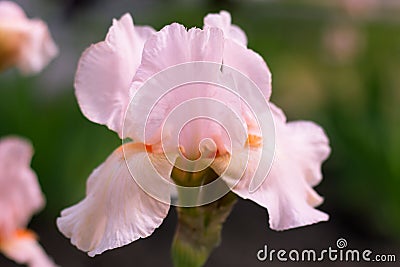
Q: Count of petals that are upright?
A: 3